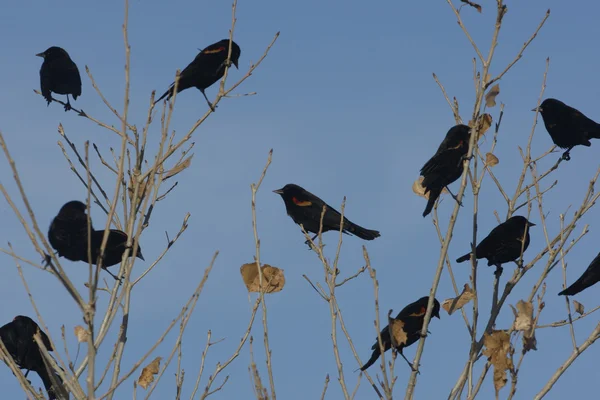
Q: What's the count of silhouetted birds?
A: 11